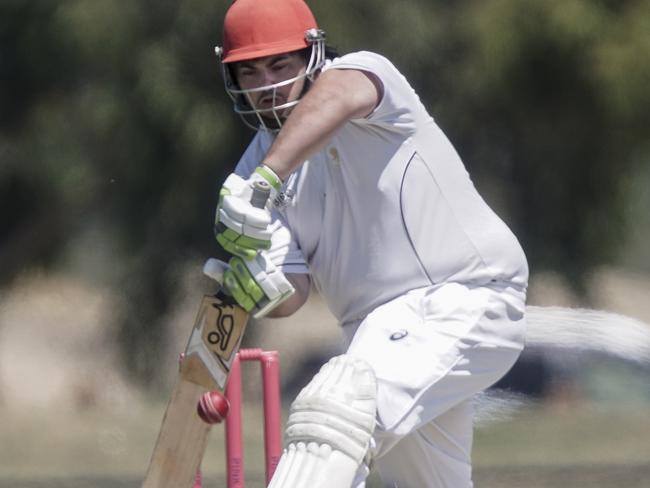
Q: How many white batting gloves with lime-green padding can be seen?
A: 2